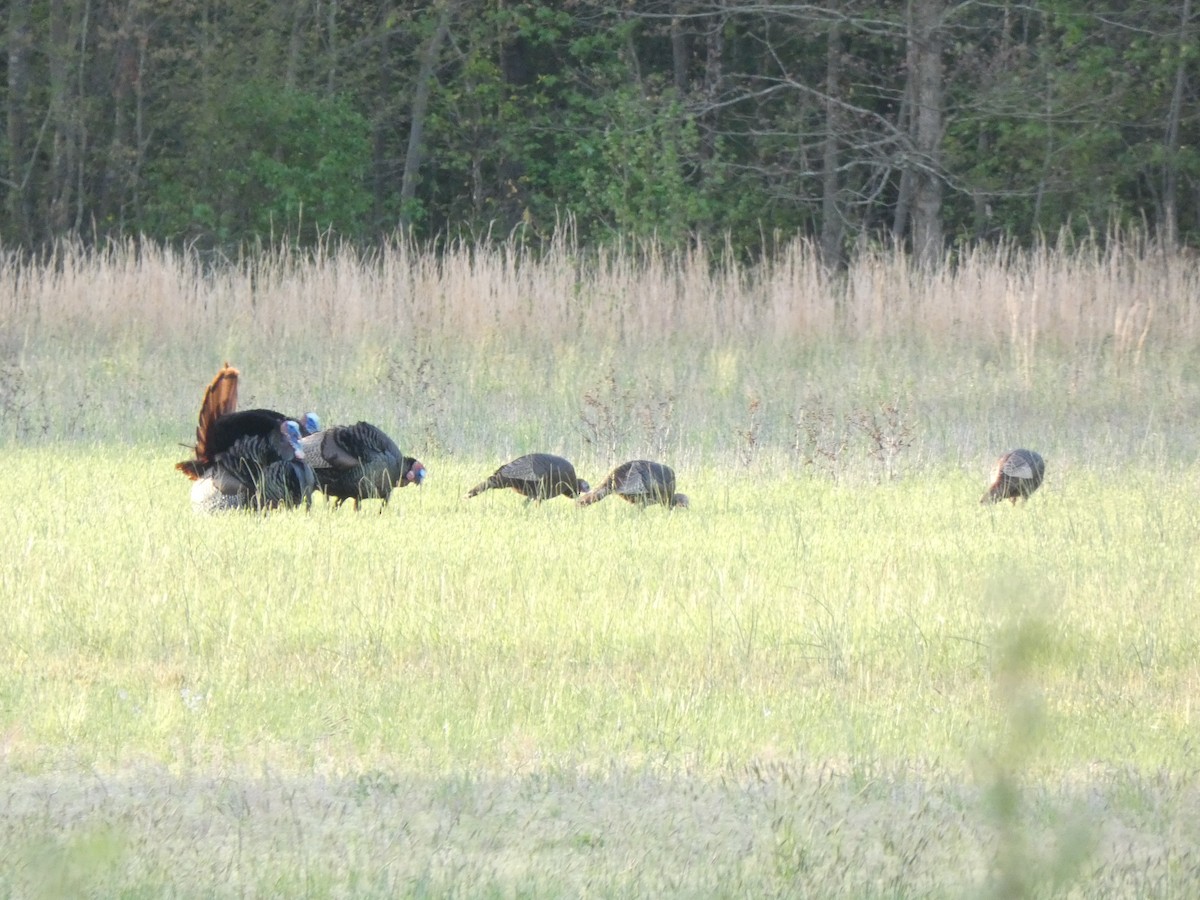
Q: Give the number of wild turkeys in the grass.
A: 6